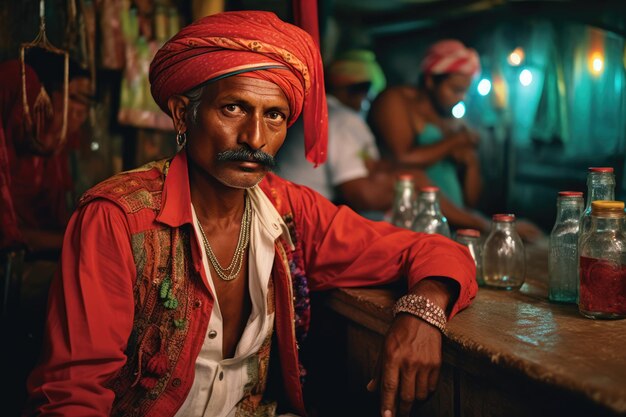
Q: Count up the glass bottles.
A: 7